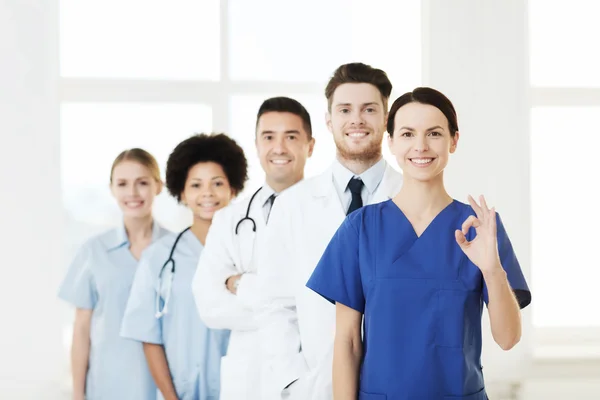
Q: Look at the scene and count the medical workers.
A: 5